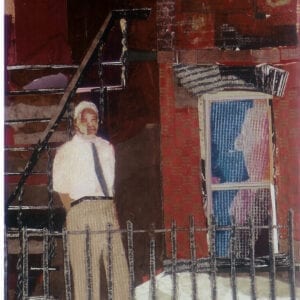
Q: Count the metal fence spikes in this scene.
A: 14